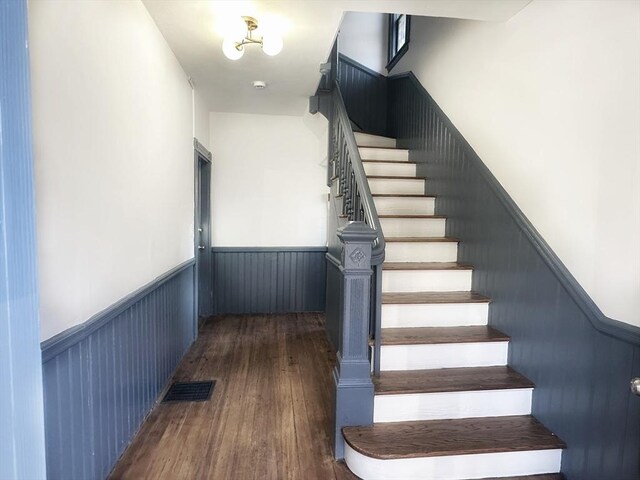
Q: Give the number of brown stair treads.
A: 12